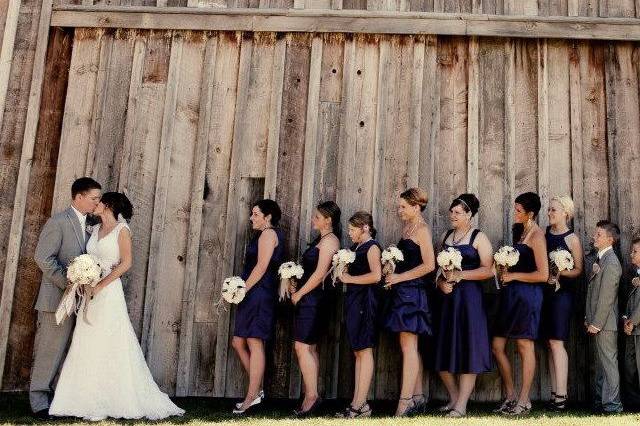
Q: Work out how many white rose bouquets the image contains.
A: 8